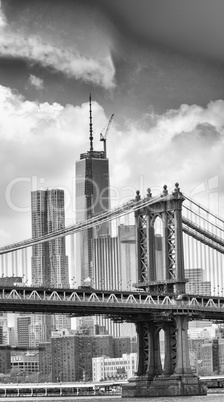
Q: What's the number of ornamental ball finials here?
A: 4